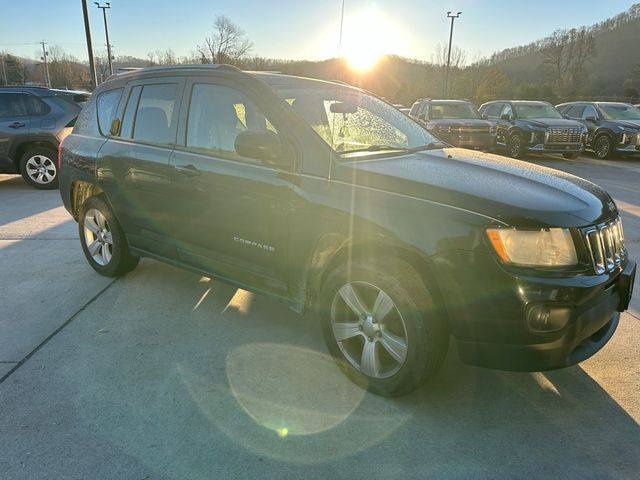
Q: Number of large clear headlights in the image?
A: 1